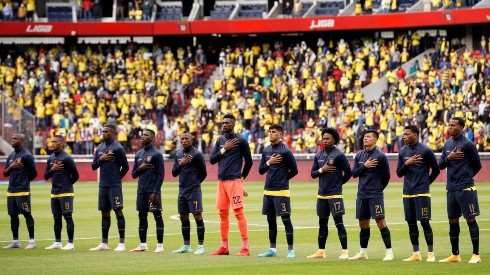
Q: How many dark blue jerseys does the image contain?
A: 11